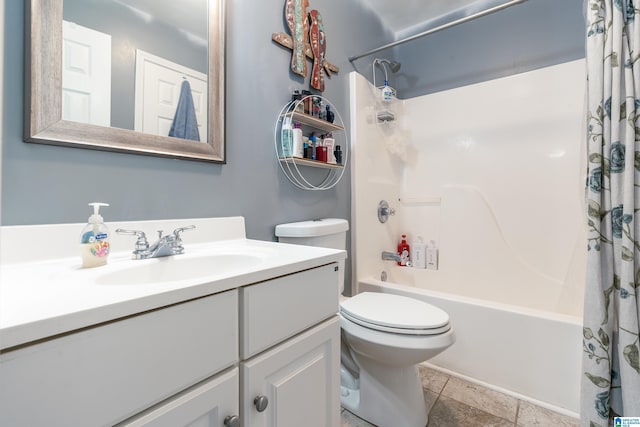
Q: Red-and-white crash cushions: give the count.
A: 0